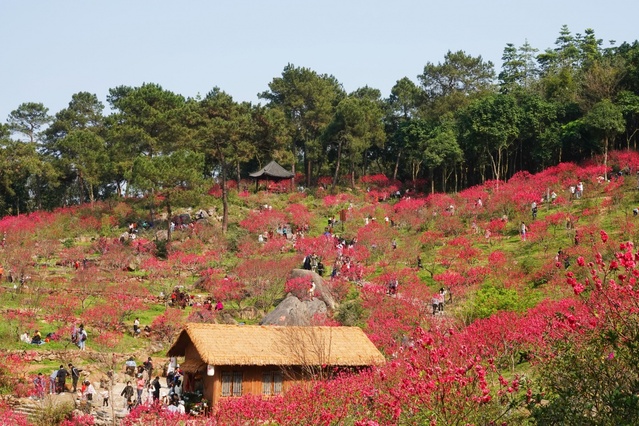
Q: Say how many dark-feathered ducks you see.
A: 0